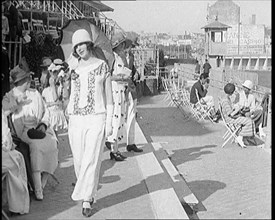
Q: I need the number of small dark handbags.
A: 1